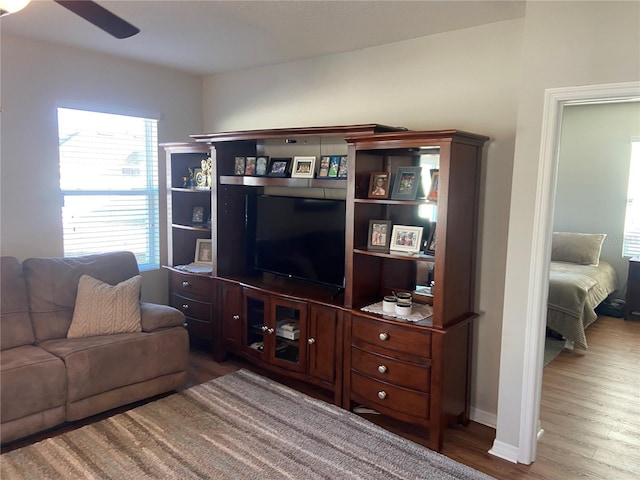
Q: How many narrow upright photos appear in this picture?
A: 6